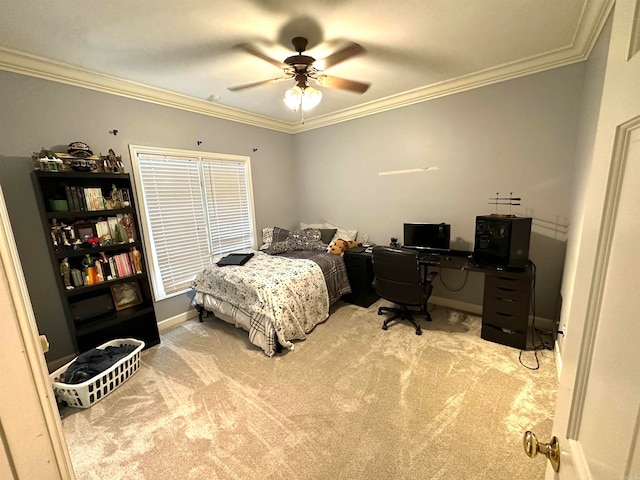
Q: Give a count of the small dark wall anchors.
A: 3